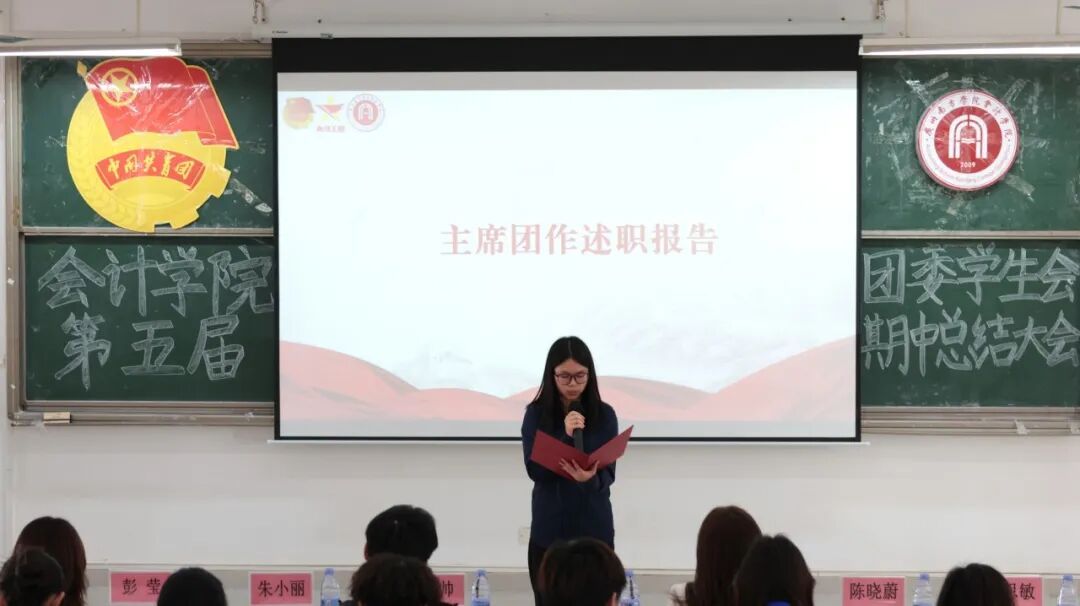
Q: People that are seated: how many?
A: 9